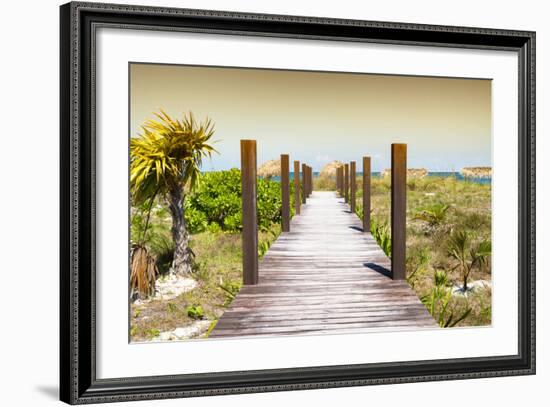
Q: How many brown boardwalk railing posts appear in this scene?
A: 12